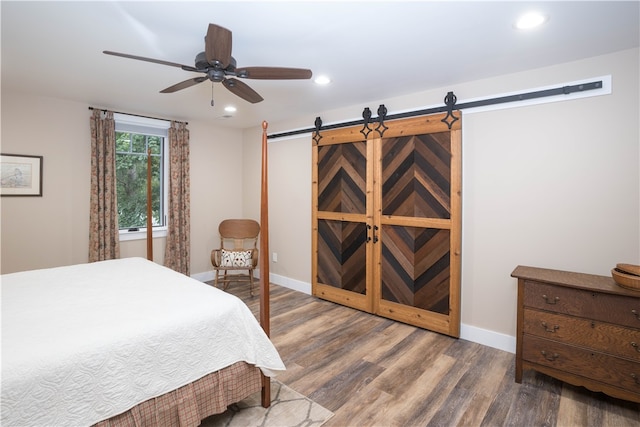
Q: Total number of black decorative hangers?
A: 4